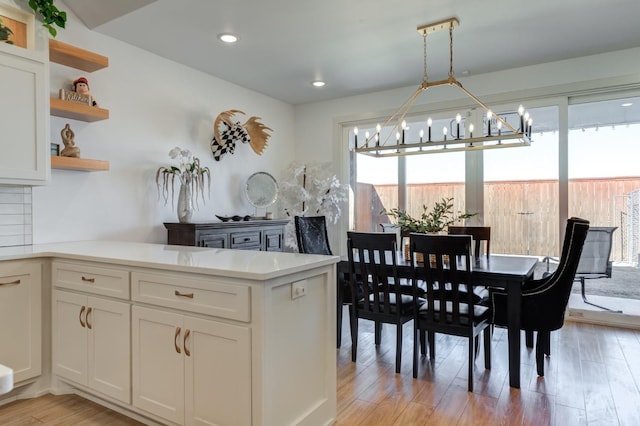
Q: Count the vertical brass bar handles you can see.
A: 4